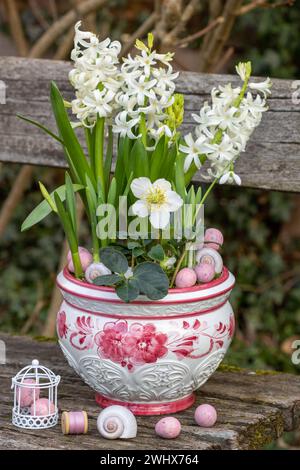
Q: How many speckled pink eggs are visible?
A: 8